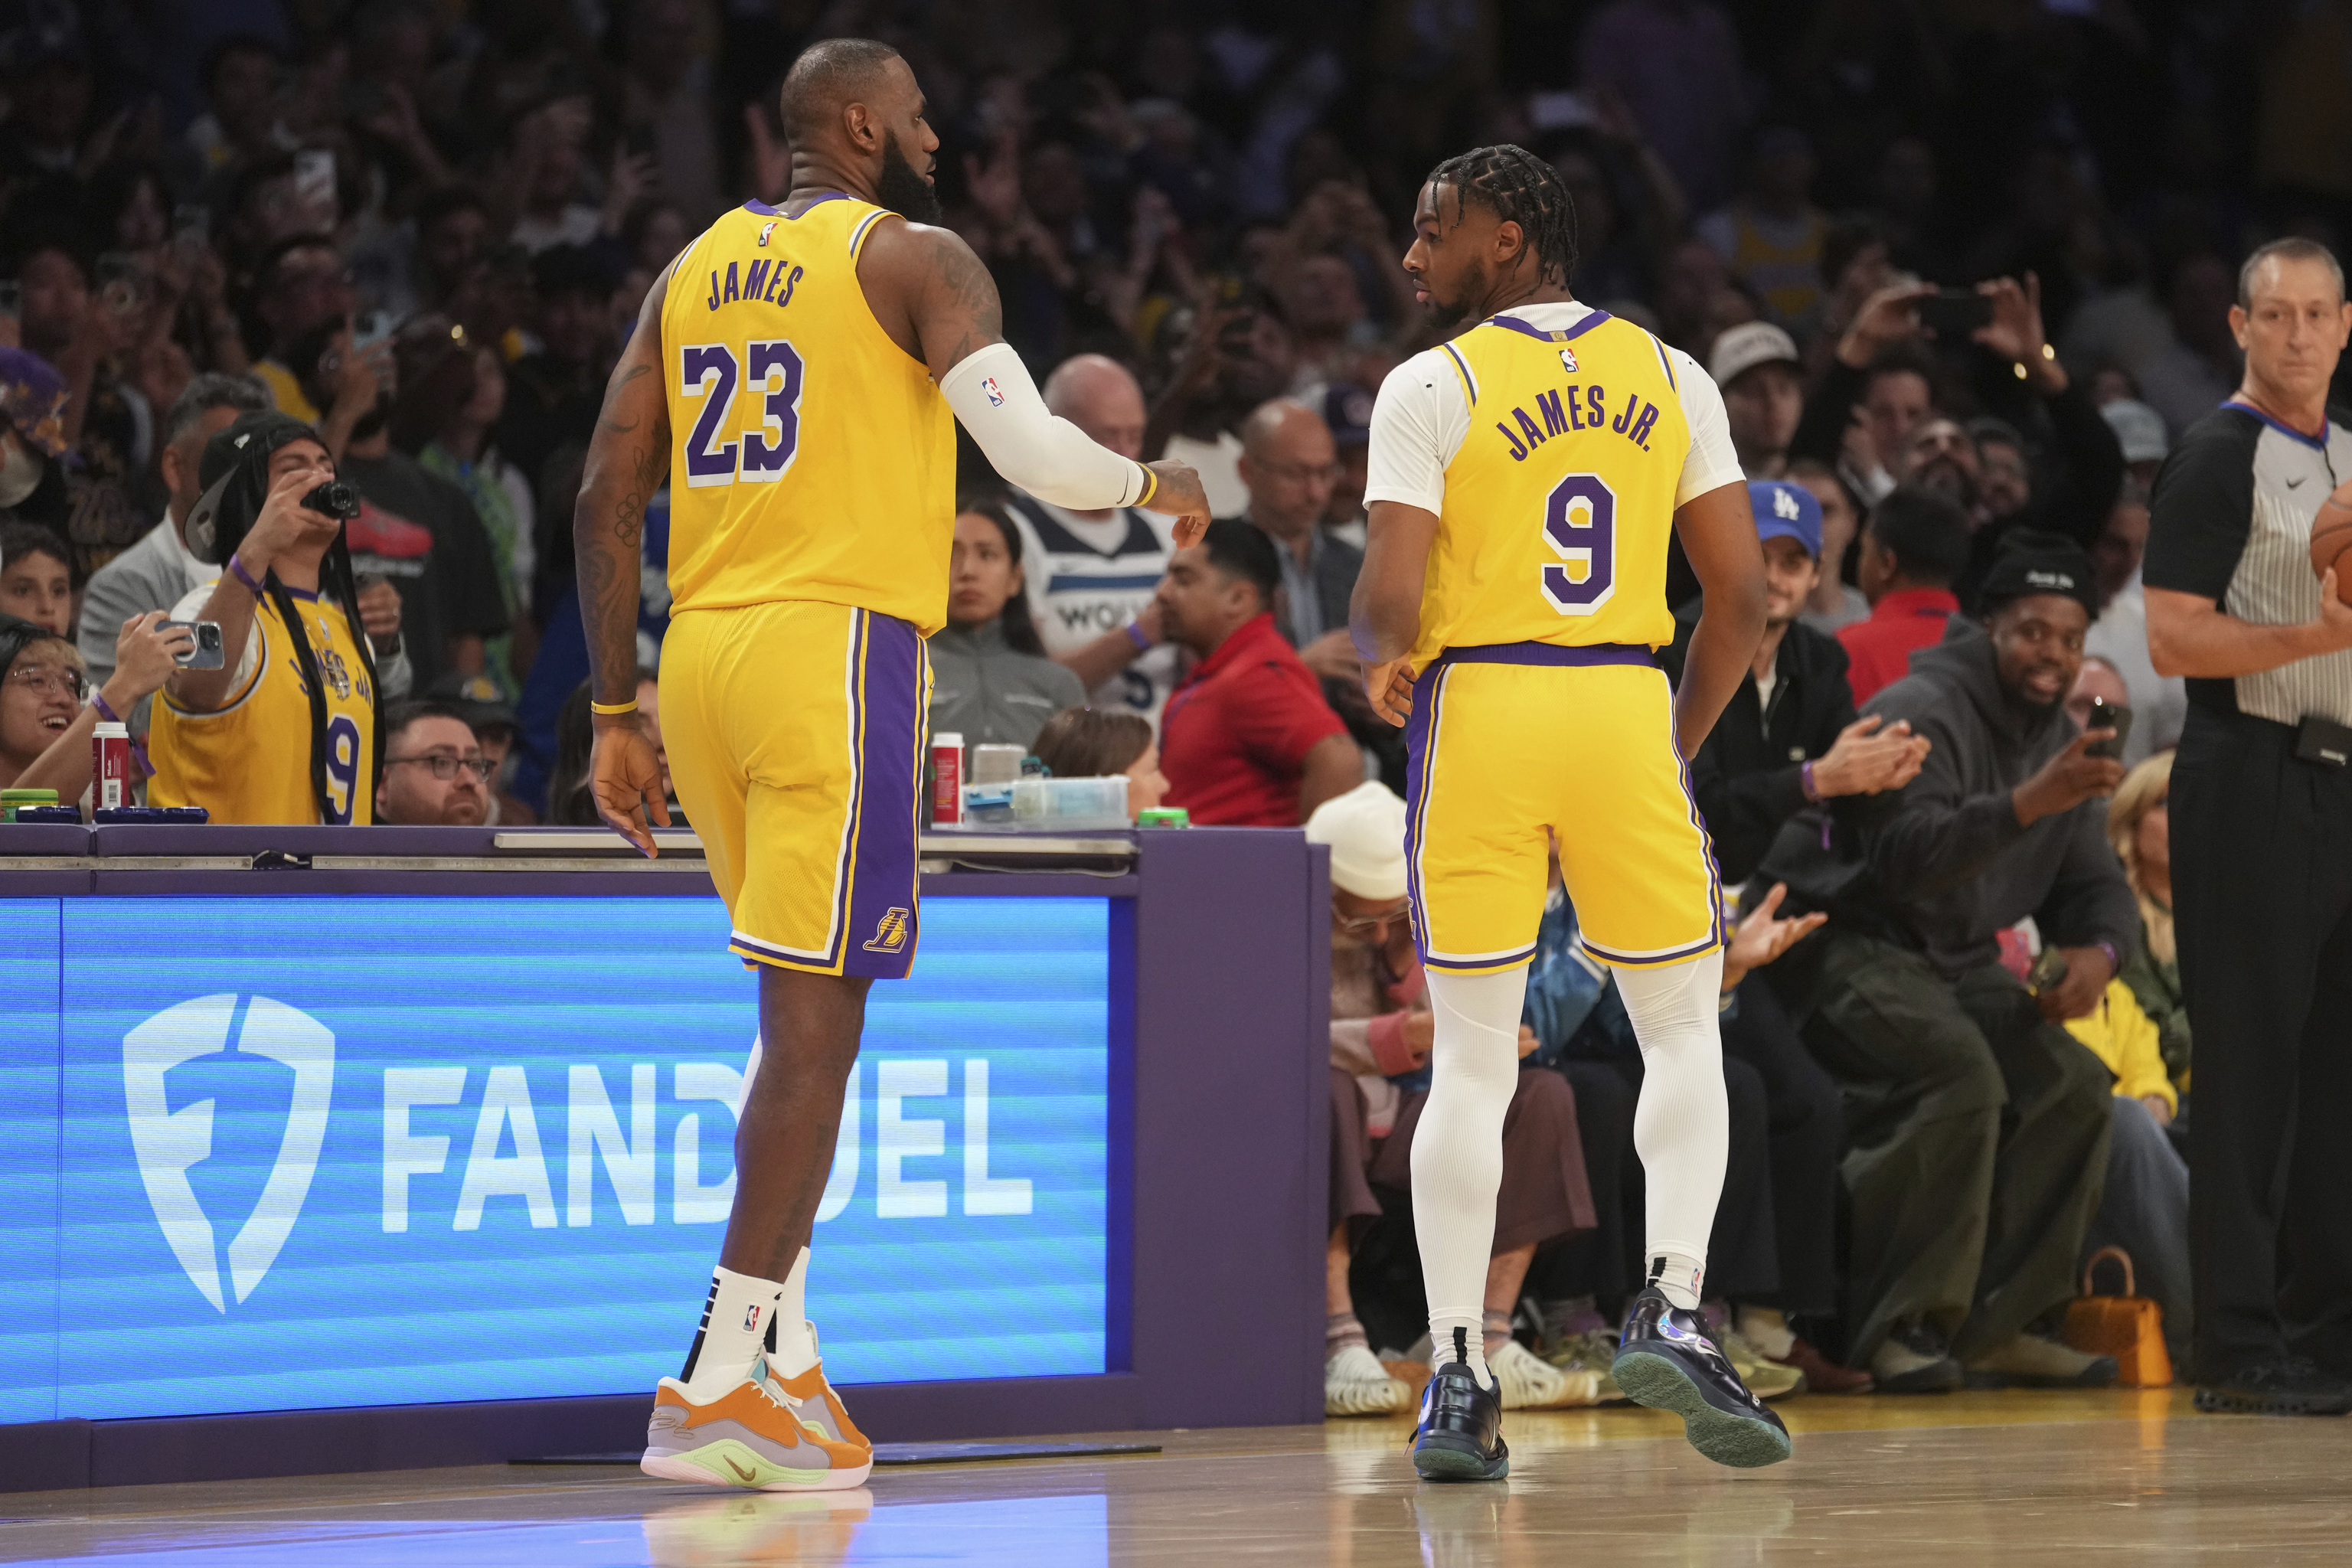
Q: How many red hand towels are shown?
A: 0